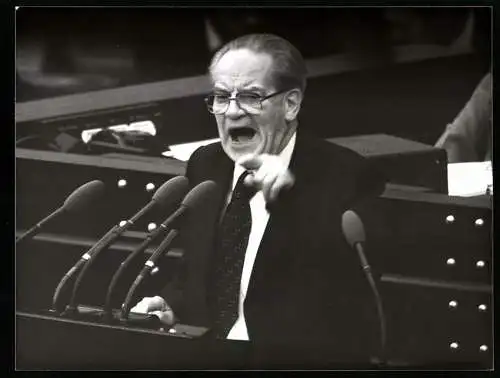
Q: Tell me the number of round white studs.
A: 12